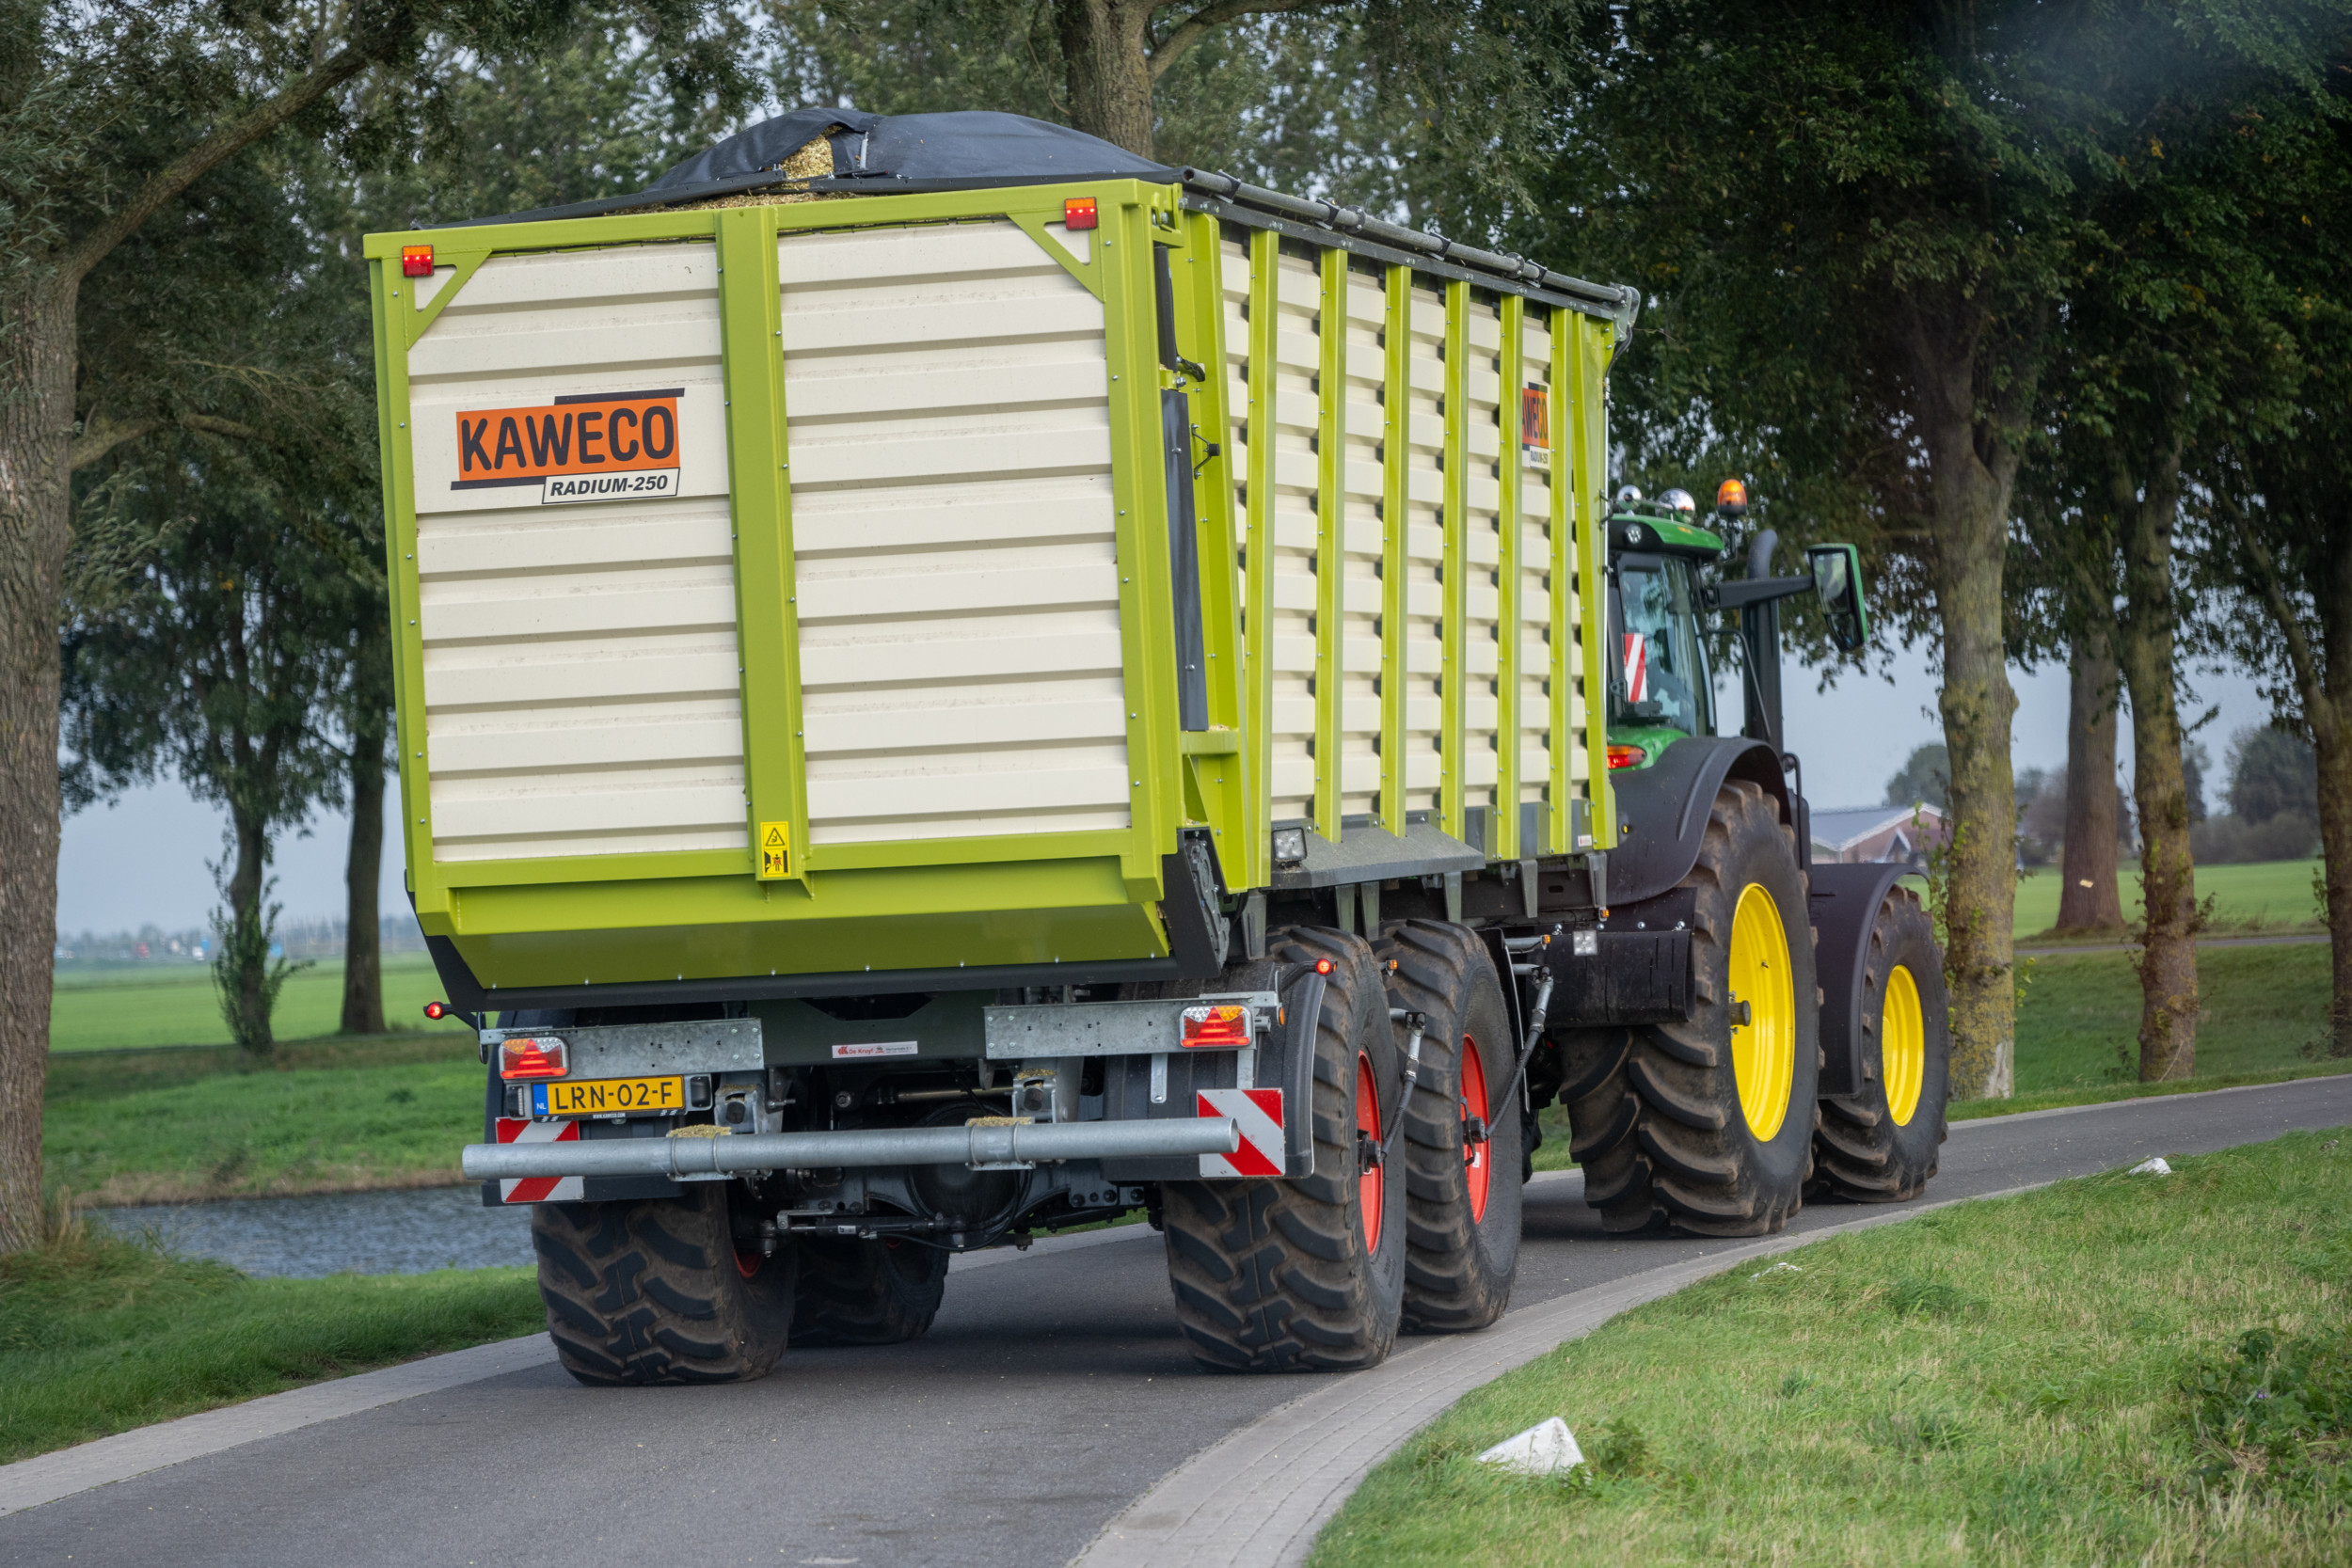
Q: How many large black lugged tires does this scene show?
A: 6